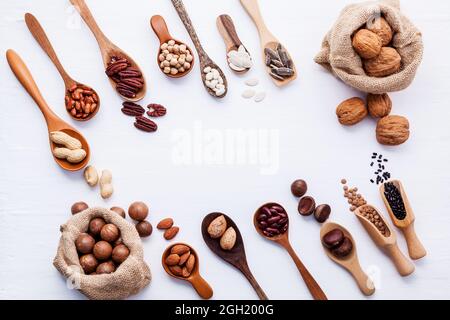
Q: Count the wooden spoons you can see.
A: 13